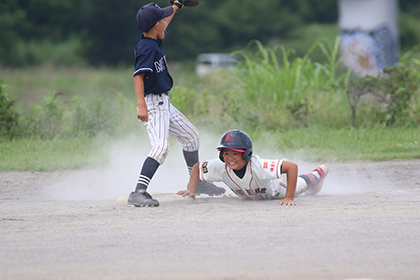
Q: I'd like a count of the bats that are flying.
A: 0